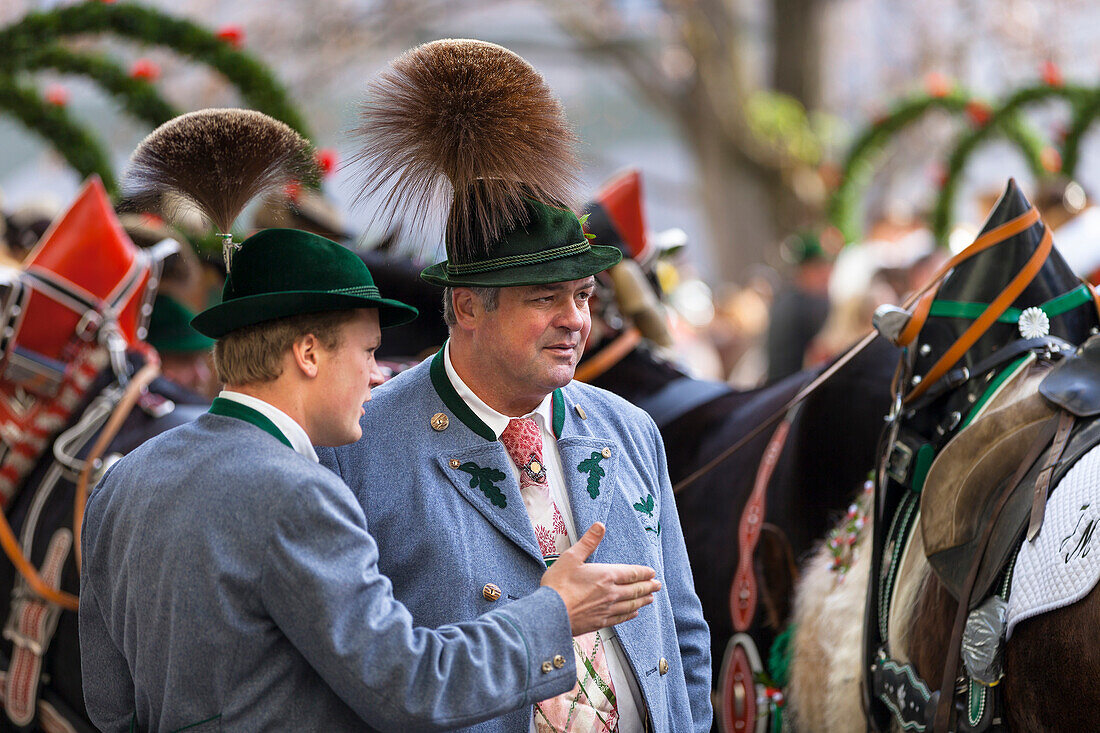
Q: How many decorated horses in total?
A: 3